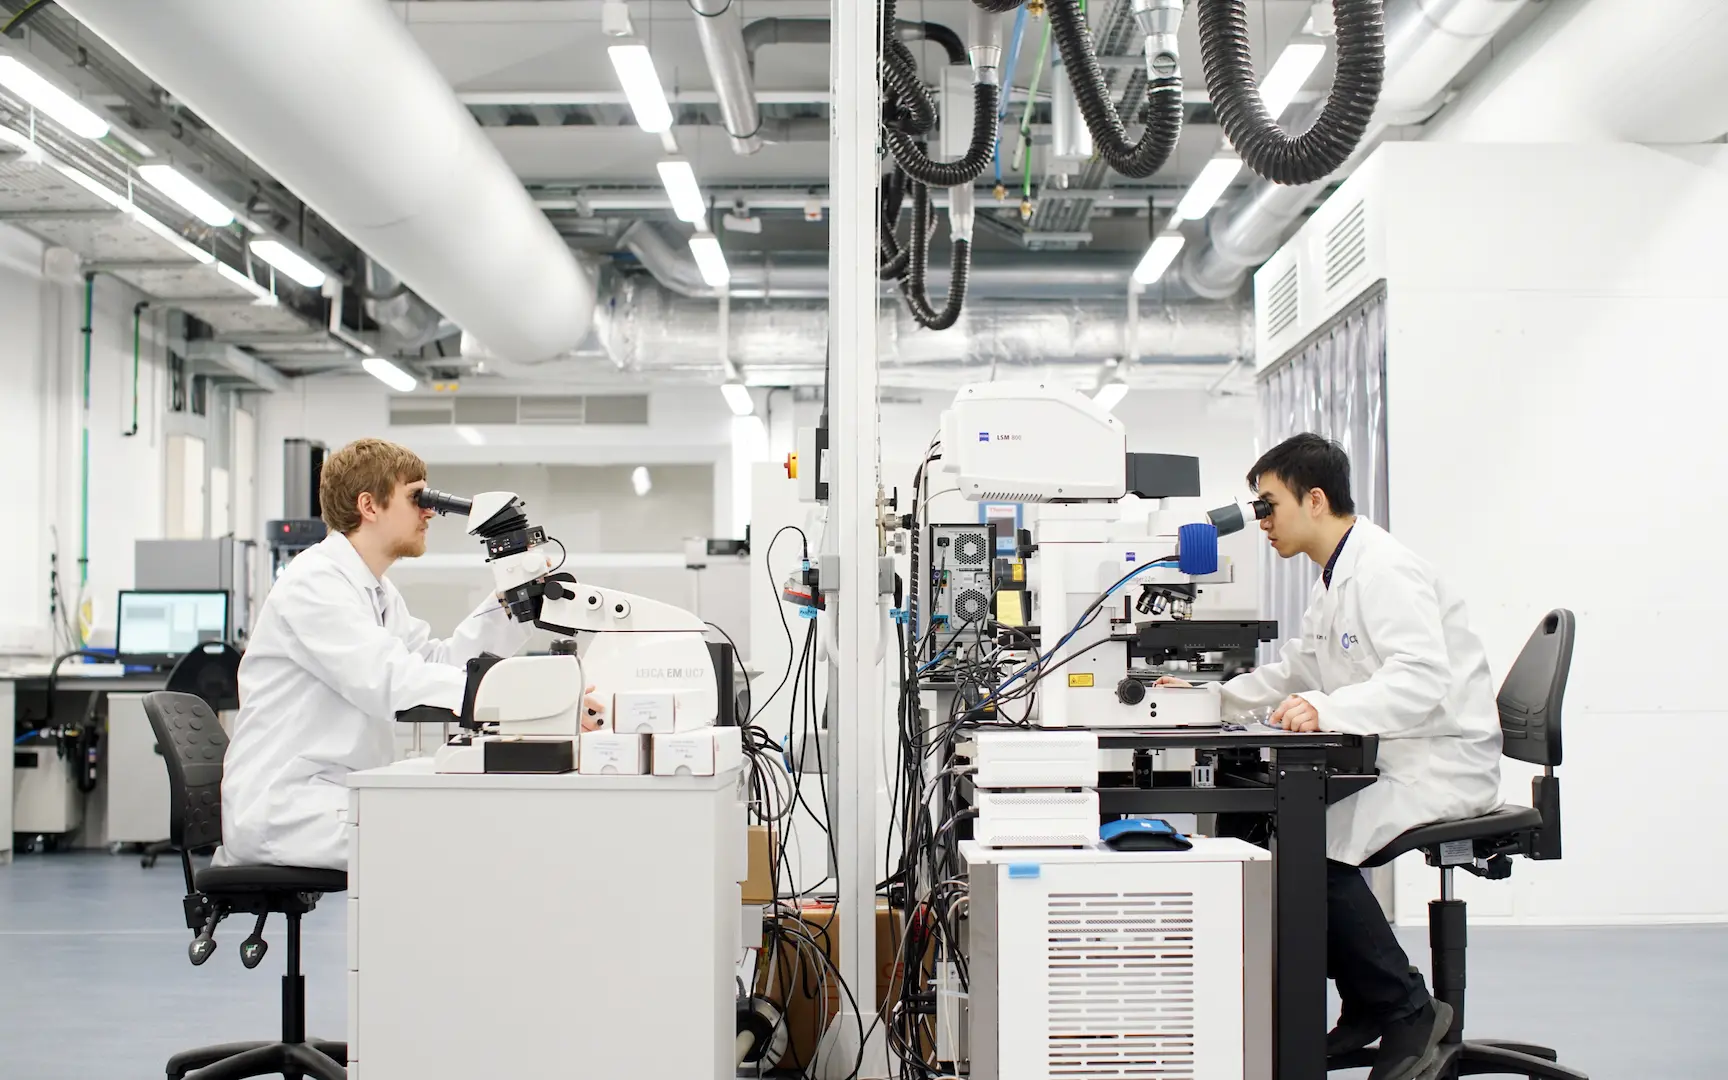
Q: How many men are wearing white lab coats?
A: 2